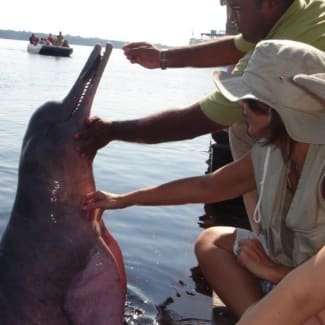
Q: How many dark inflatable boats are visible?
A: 1